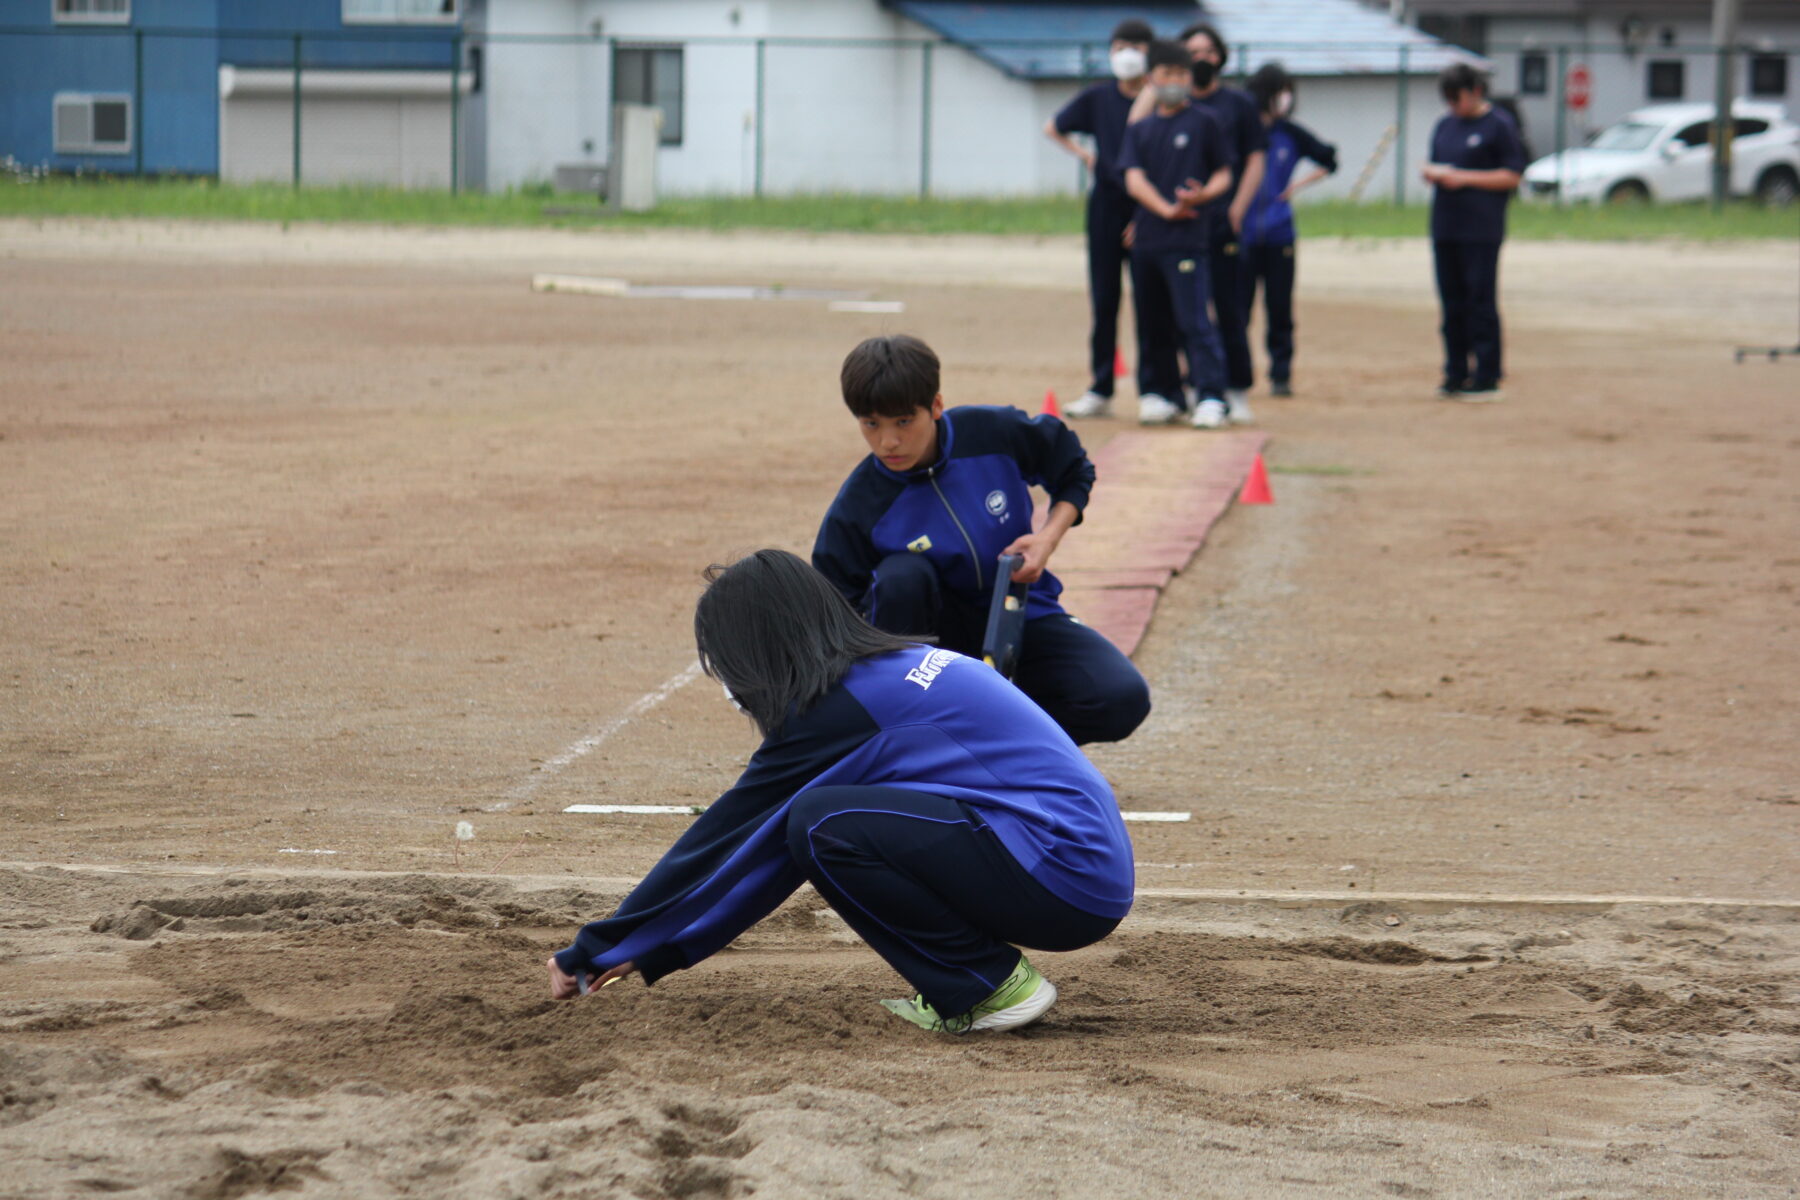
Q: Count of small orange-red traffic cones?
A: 3